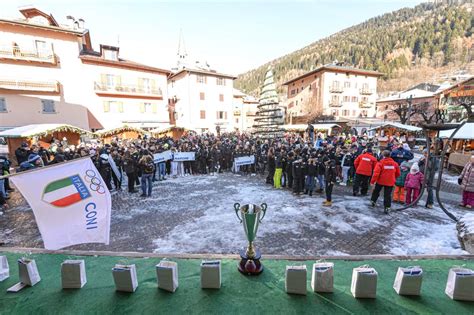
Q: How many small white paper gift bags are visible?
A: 11